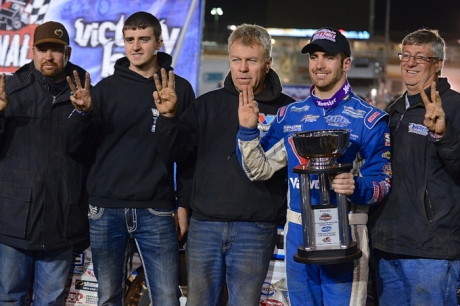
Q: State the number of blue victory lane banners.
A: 1